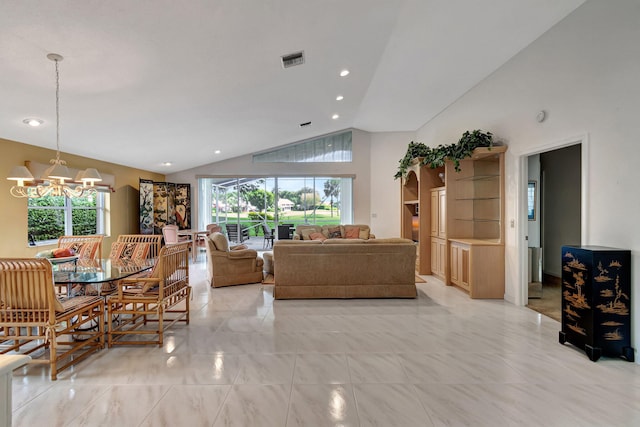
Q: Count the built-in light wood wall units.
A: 1